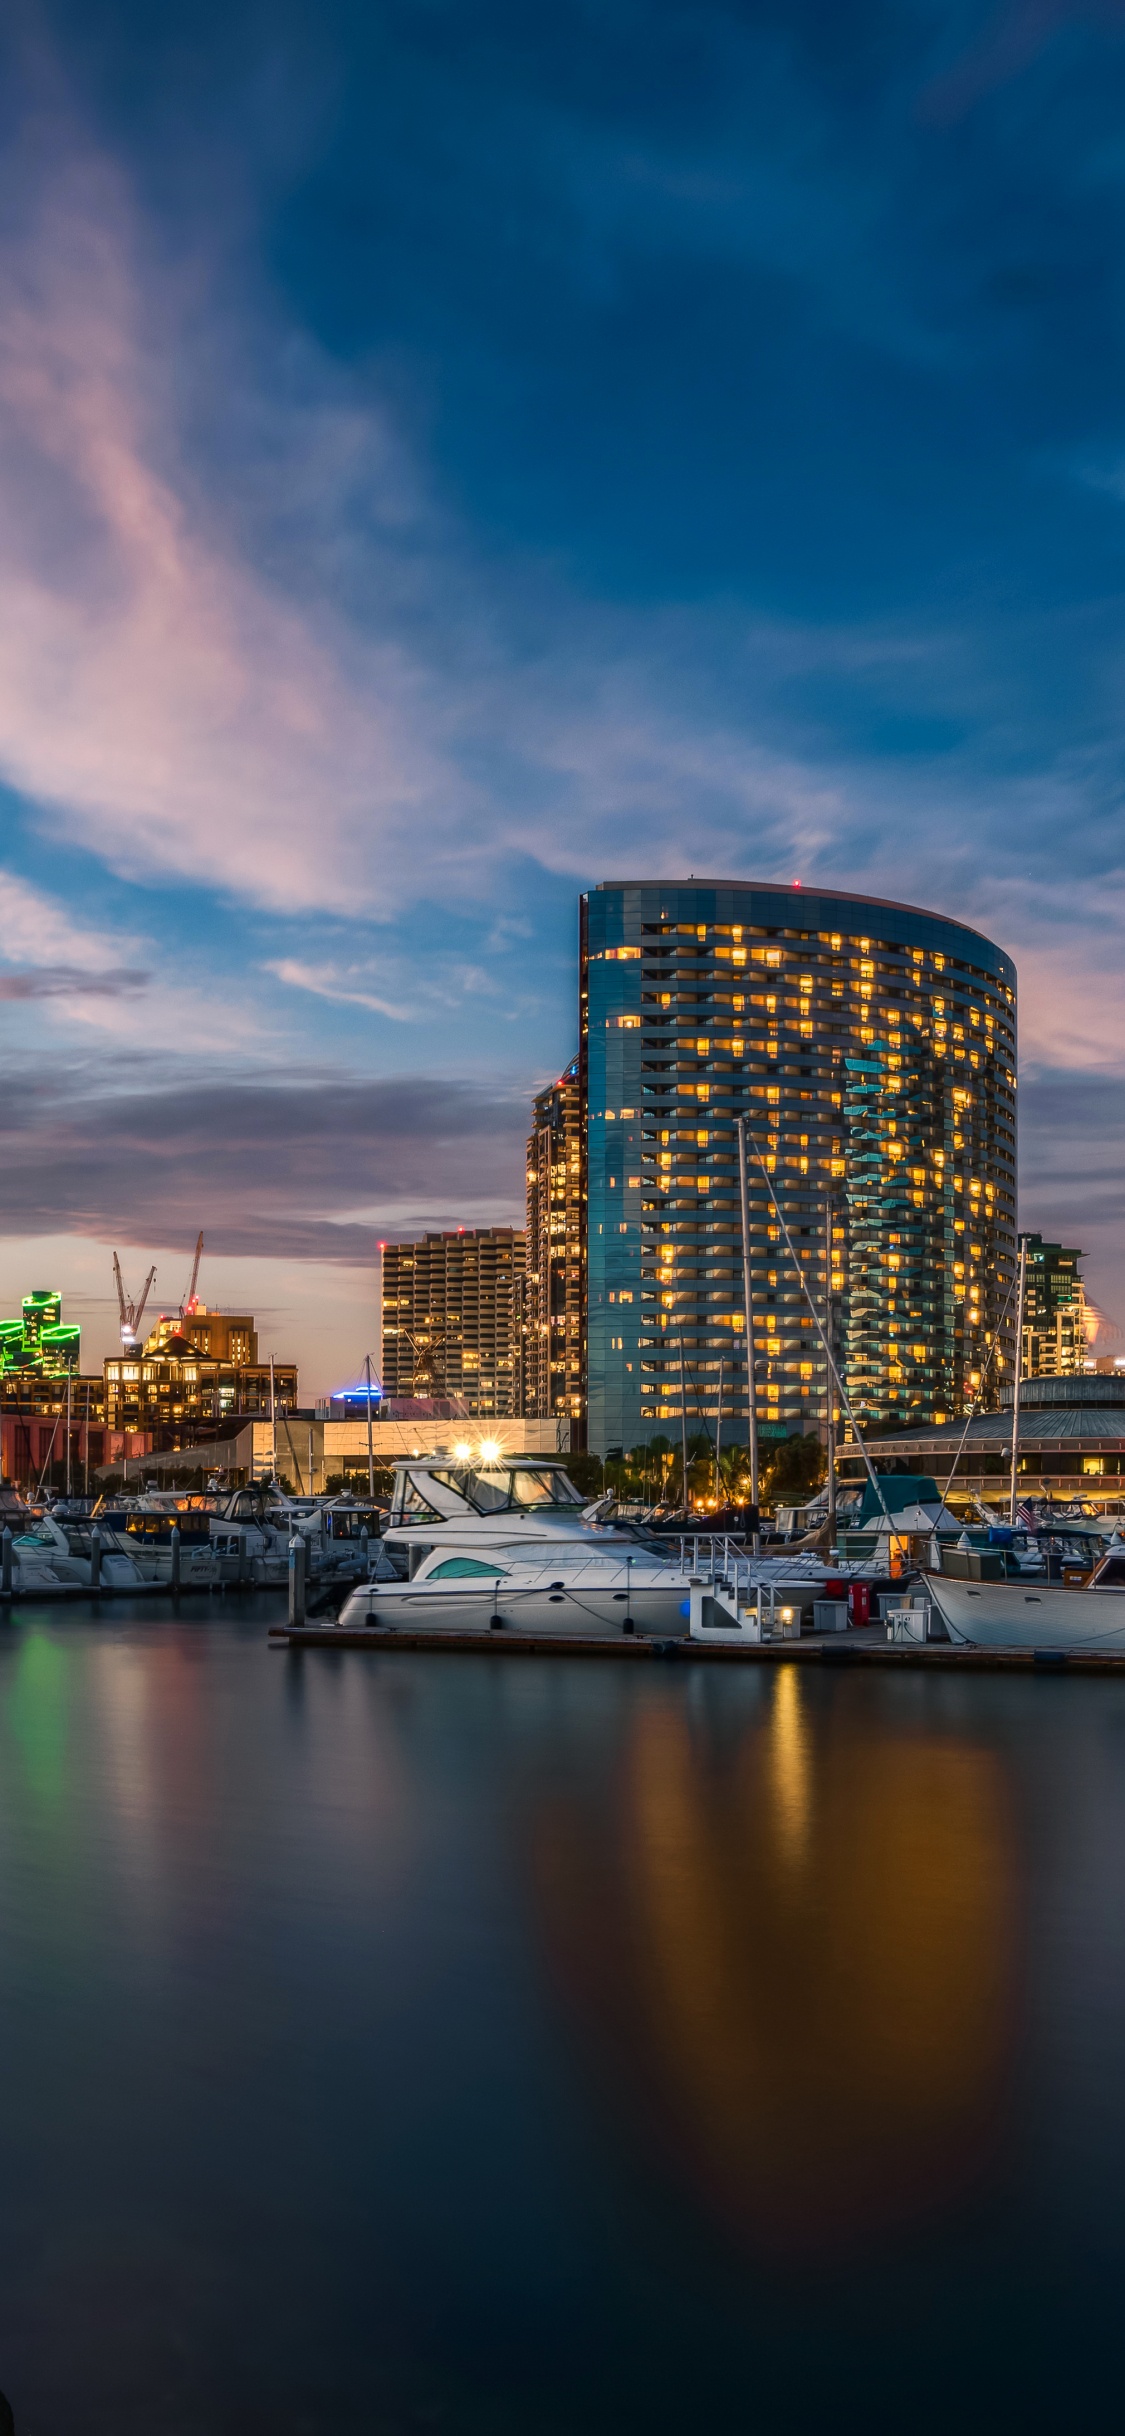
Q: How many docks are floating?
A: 1